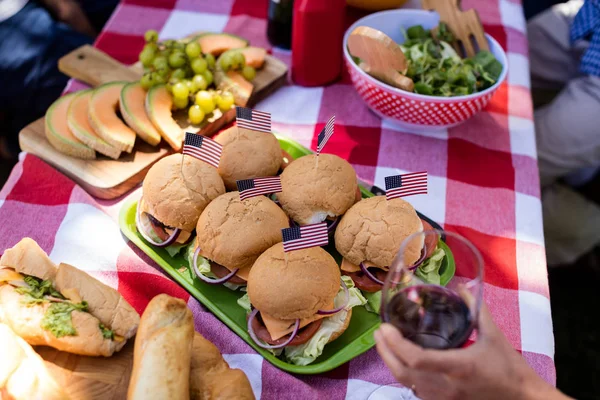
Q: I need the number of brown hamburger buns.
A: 6